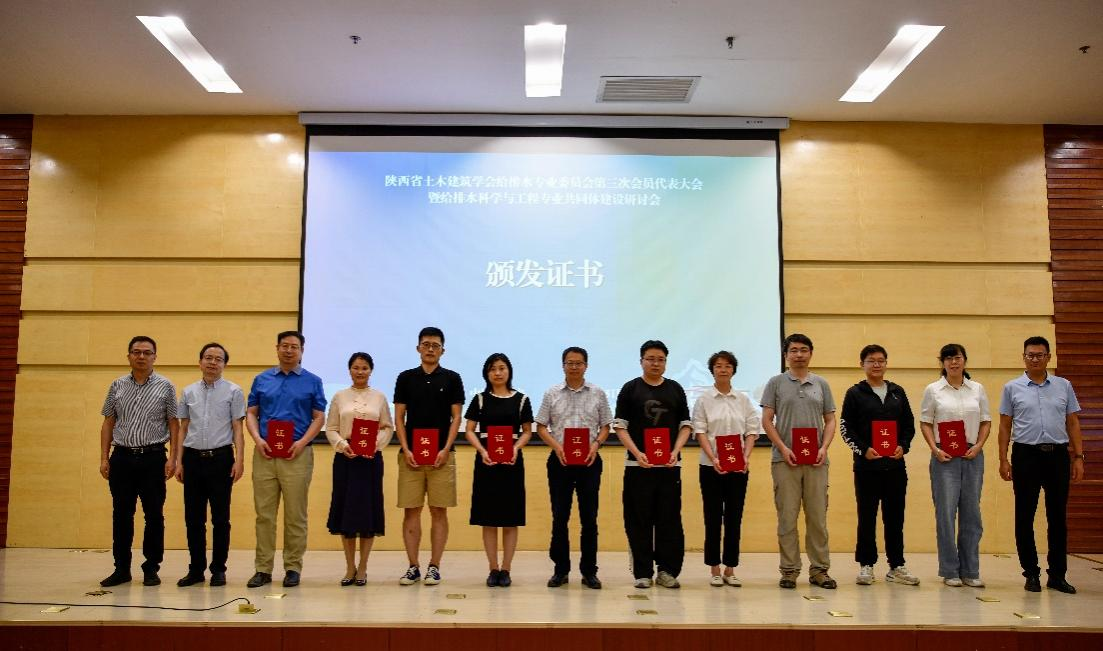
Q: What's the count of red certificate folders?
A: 10